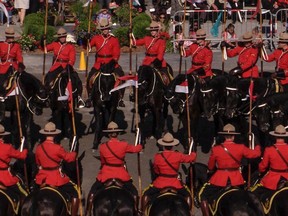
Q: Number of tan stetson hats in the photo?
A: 13